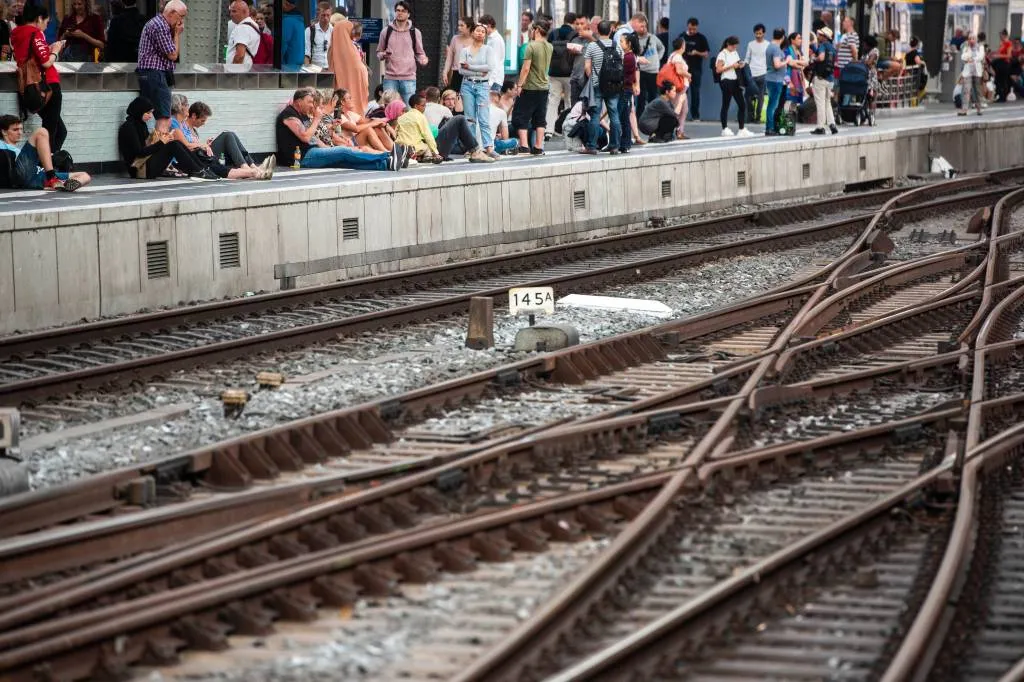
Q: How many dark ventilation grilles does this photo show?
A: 8